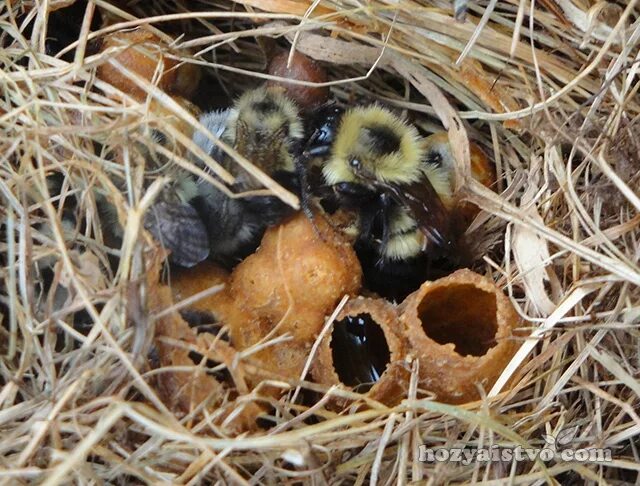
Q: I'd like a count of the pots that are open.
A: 2